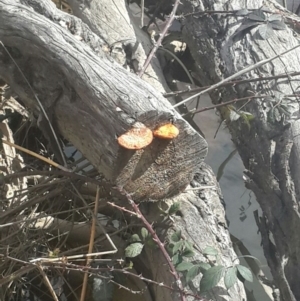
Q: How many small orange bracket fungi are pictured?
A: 2